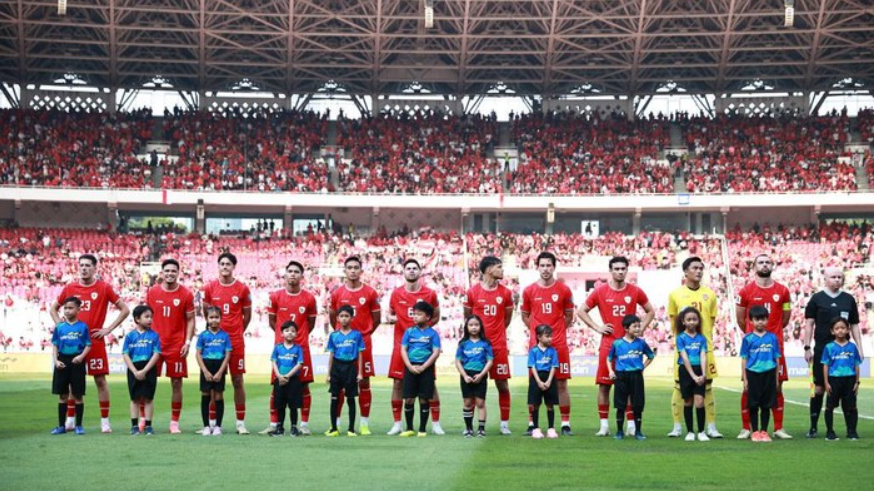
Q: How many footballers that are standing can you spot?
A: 11